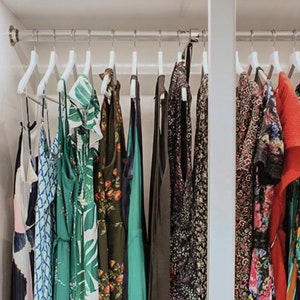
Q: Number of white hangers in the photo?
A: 13